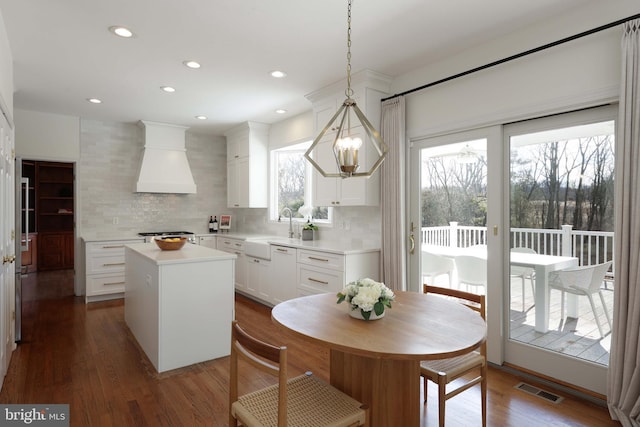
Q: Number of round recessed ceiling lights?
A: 7